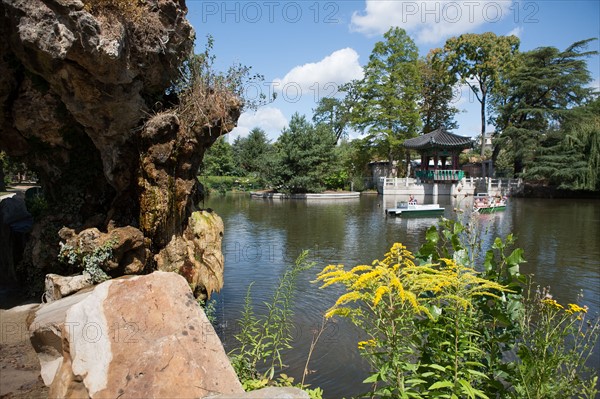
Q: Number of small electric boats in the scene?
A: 2